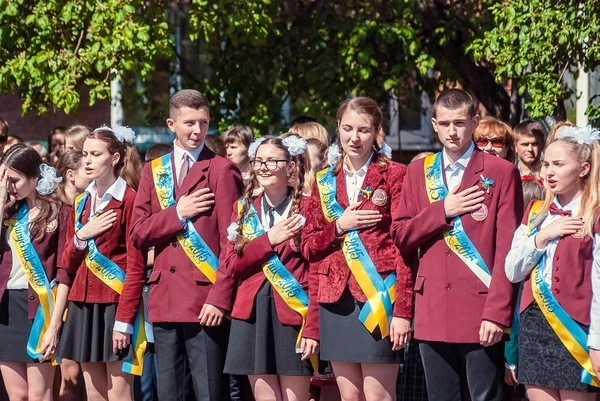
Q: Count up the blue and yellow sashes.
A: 7